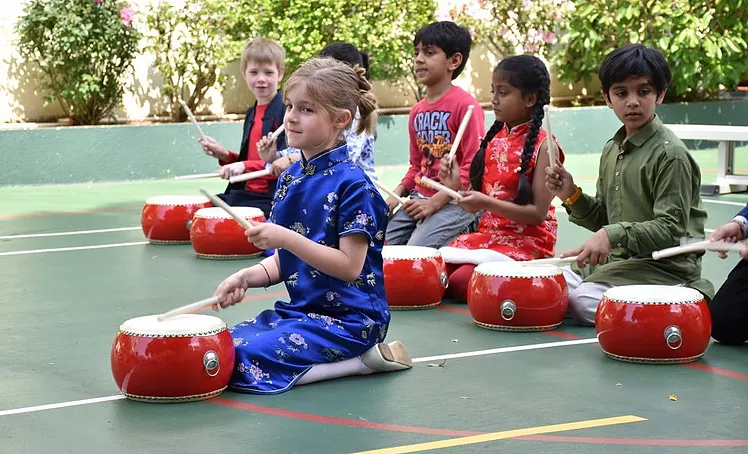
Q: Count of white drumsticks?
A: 12